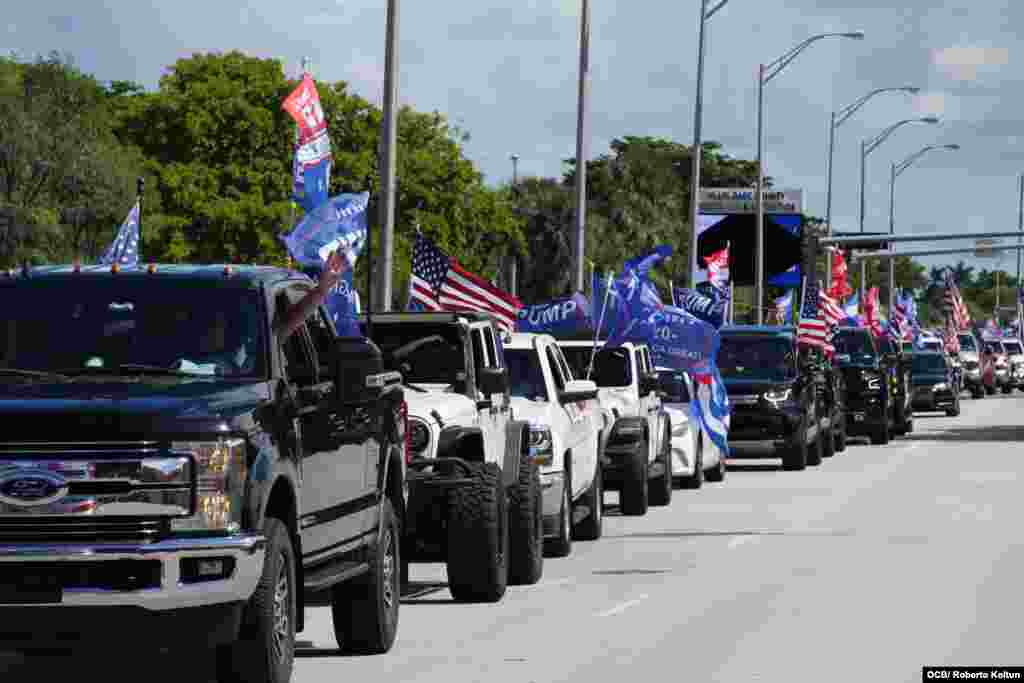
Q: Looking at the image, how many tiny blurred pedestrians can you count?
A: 0